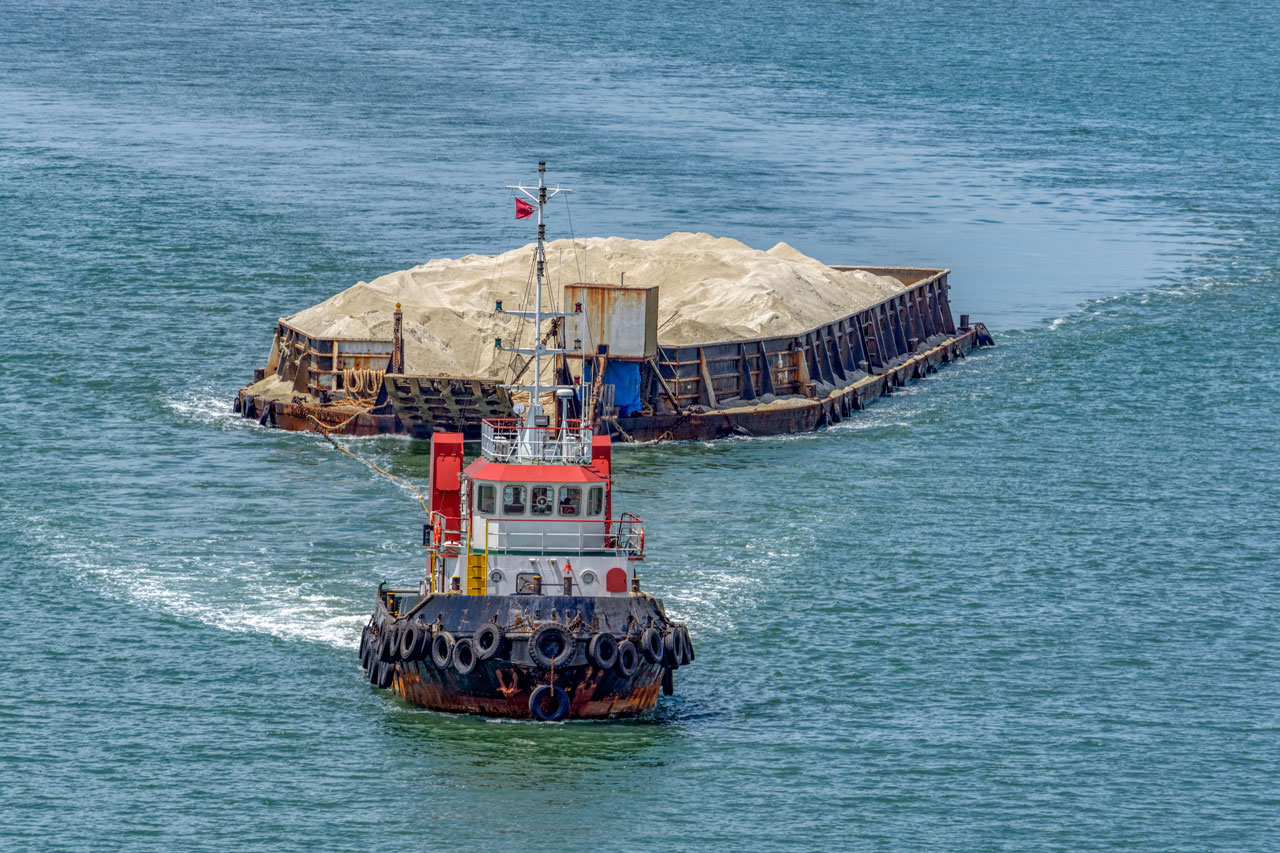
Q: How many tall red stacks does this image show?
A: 2